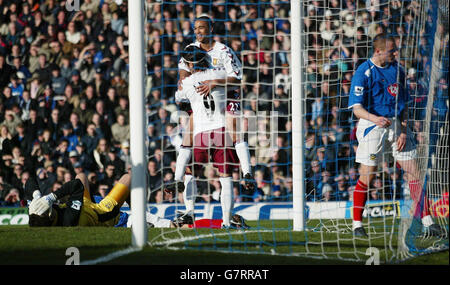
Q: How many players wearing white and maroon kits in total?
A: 2